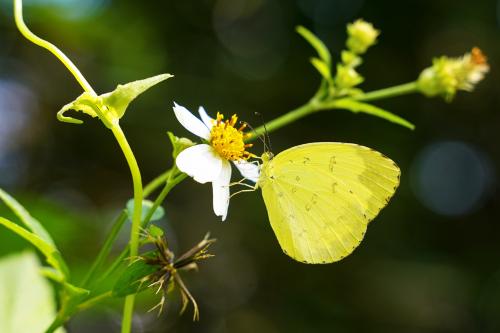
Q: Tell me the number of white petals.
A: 5